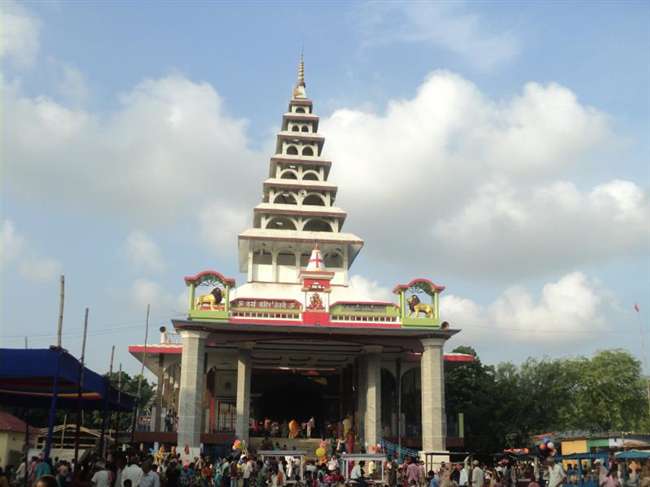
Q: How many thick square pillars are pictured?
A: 4